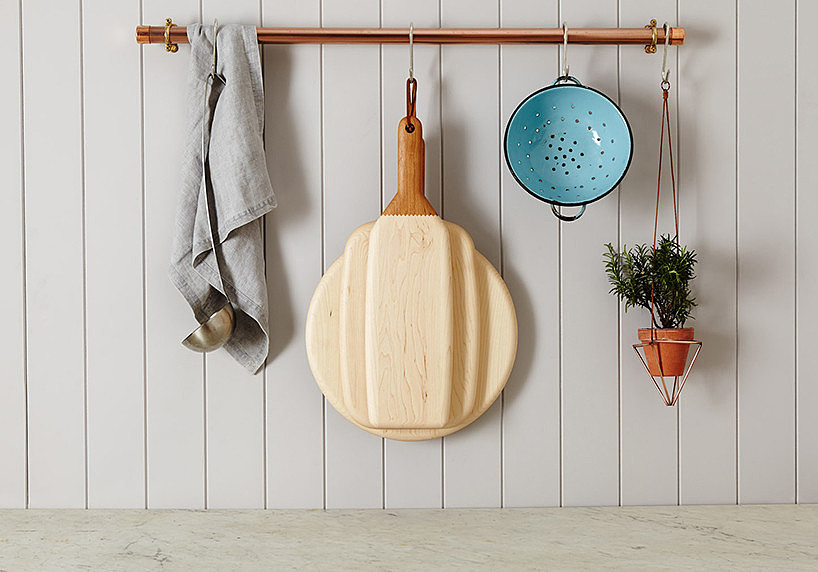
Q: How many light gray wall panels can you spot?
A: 15